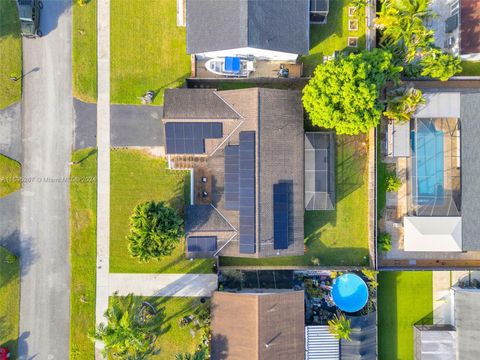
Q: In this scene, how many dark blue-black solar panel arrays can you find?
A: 4